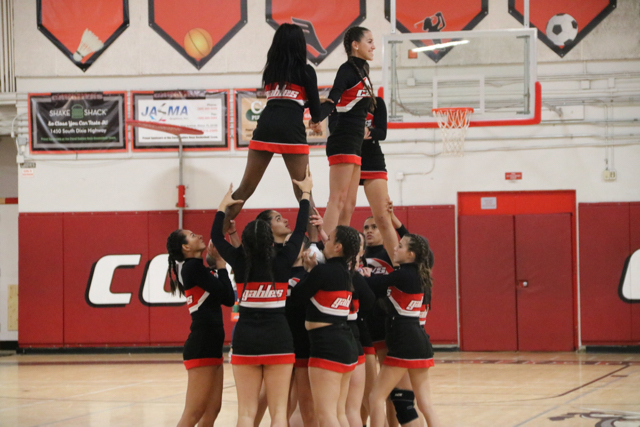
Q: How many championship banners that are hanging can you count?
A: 5